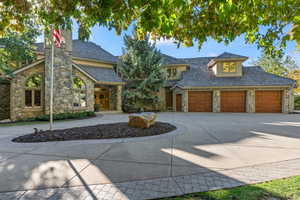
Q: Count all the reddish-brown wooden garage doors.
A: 3